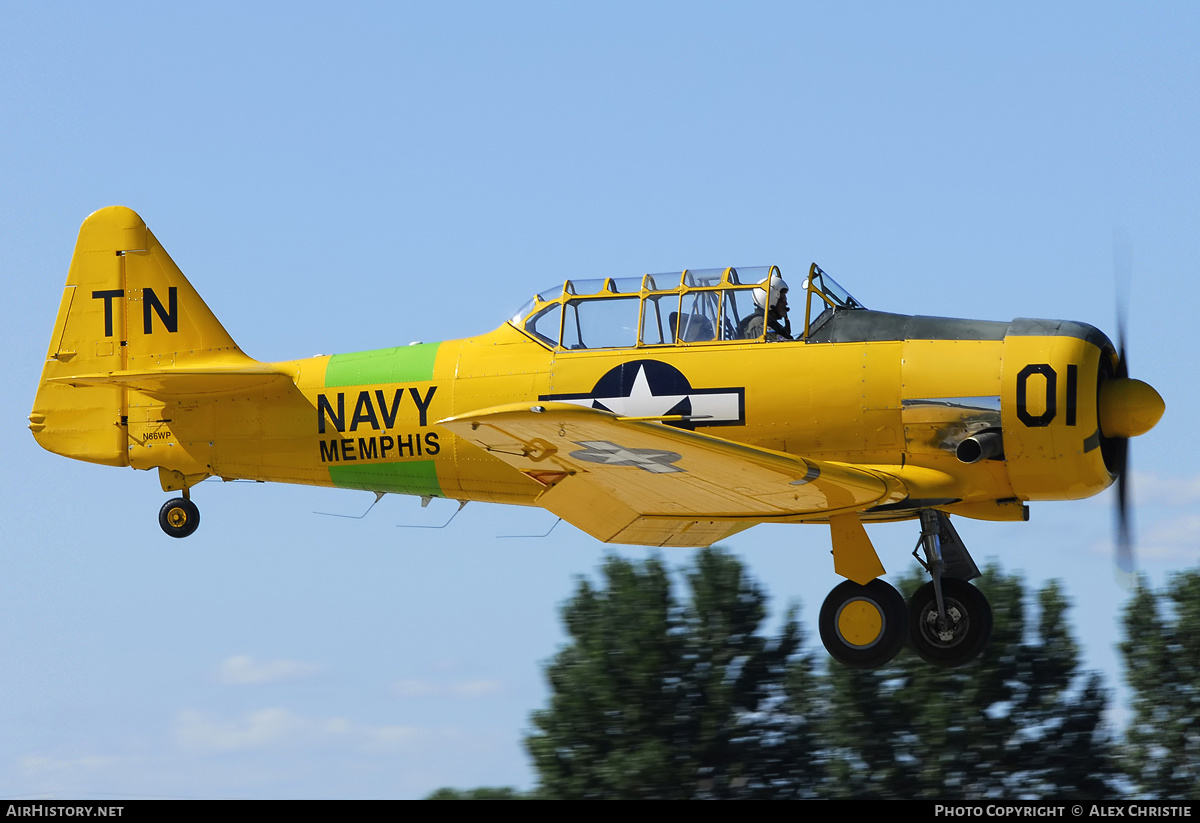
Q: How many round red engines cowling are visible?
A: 0